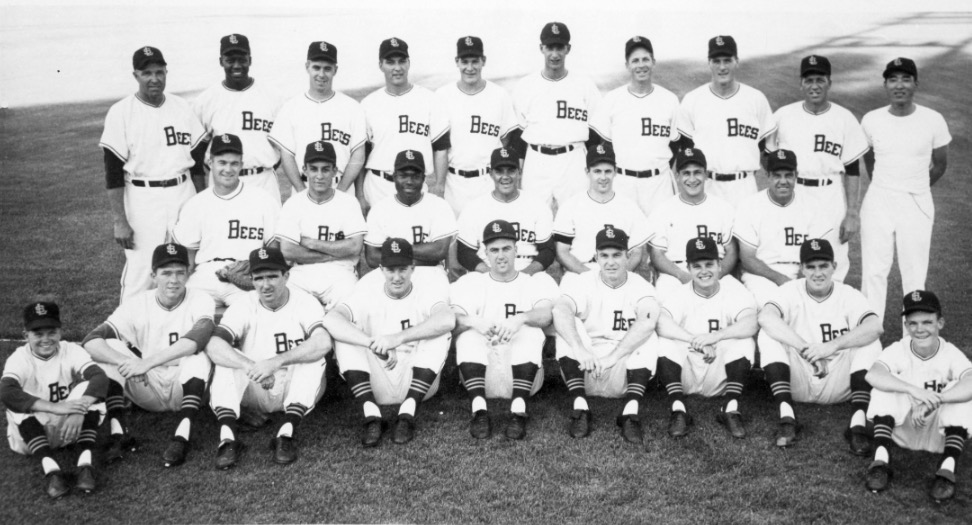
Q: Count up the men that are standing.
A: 10